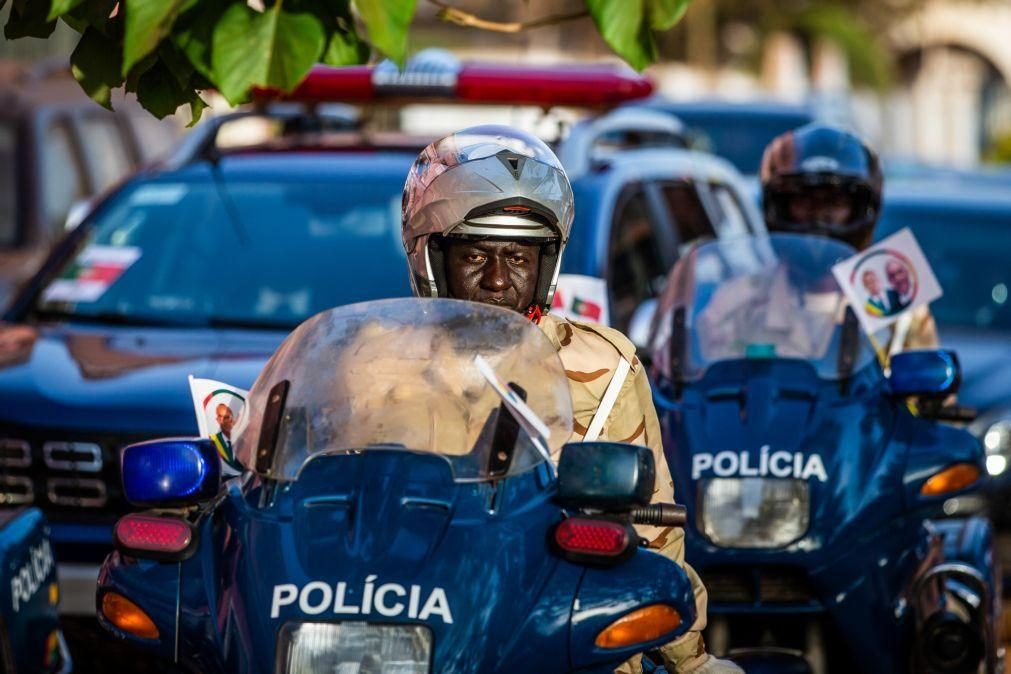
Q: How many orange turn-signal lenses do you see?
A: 3